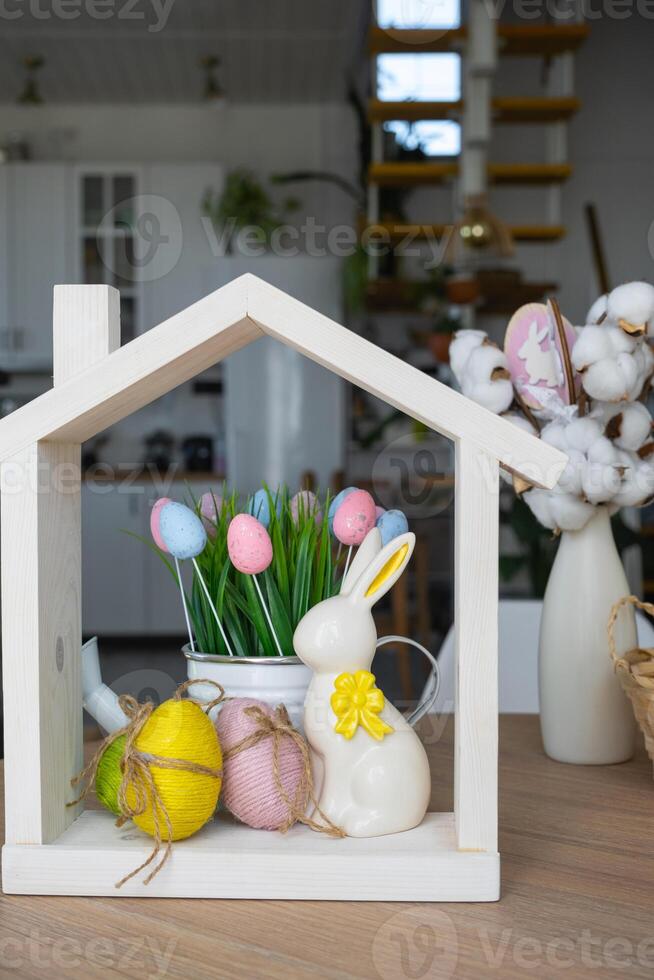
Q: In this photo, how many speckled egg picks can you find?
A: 10